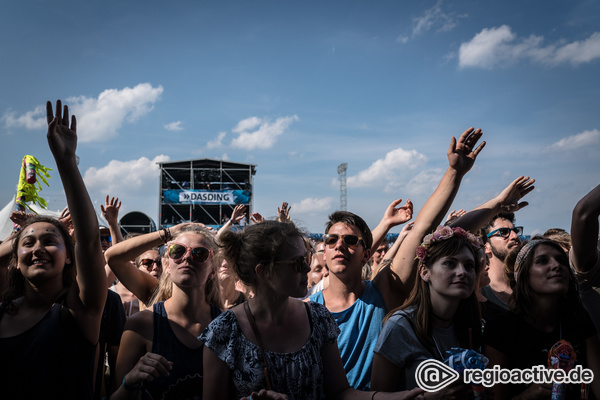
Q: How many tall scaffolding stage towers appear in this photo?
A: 1